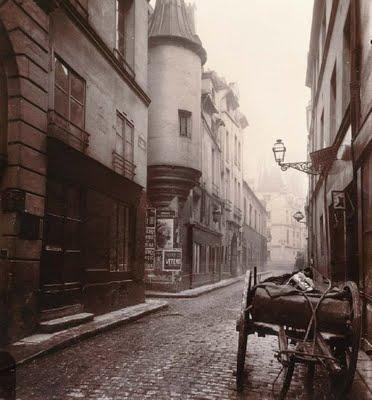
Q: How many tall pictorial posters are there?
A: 1